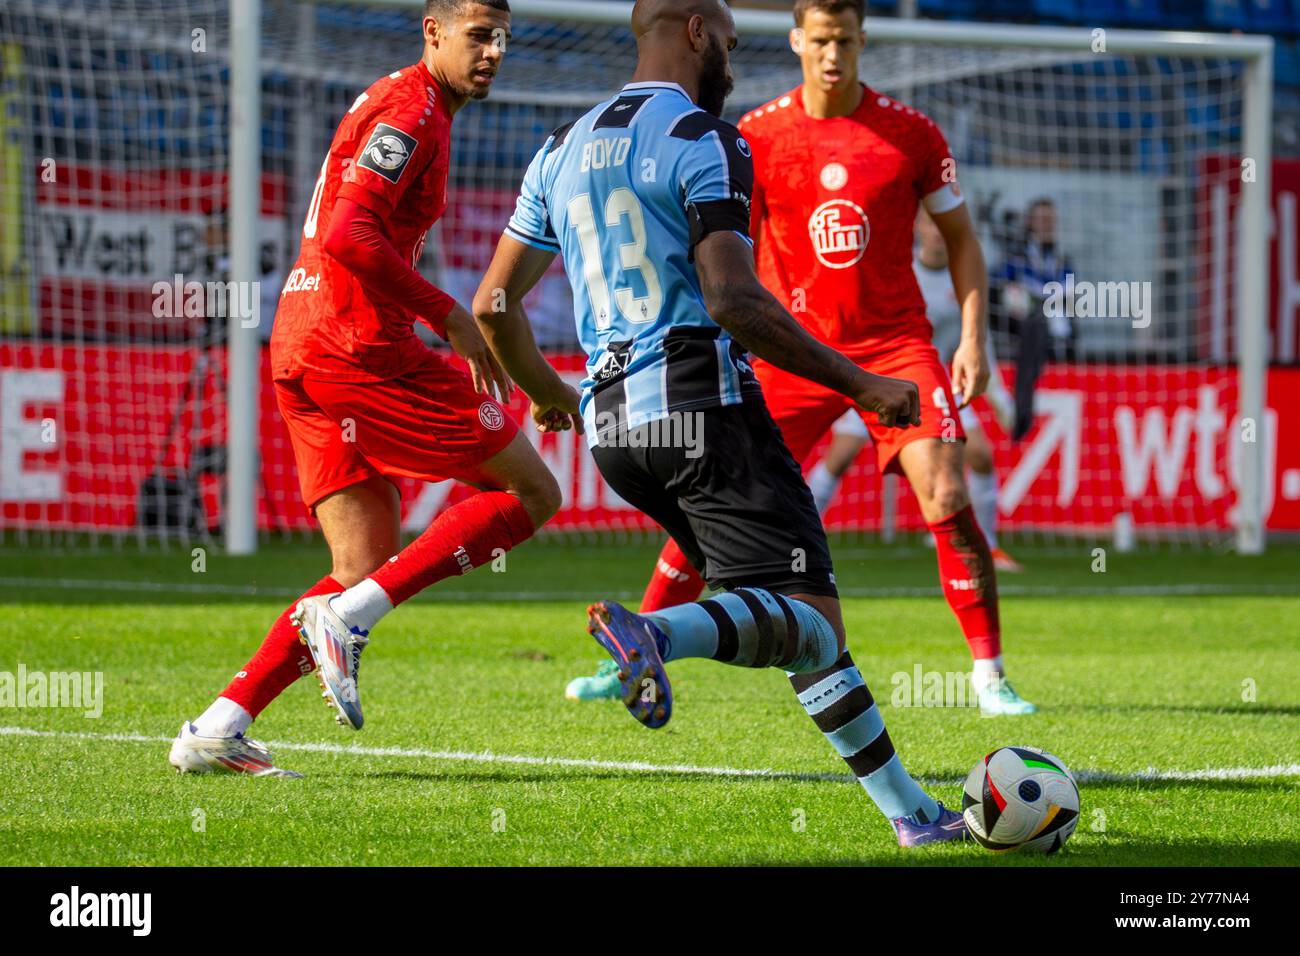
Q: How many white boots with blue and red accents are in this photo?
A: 2